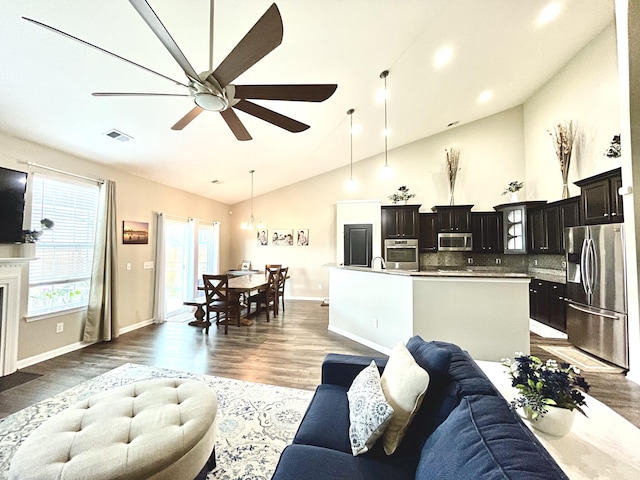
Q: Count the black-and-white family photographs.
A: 3